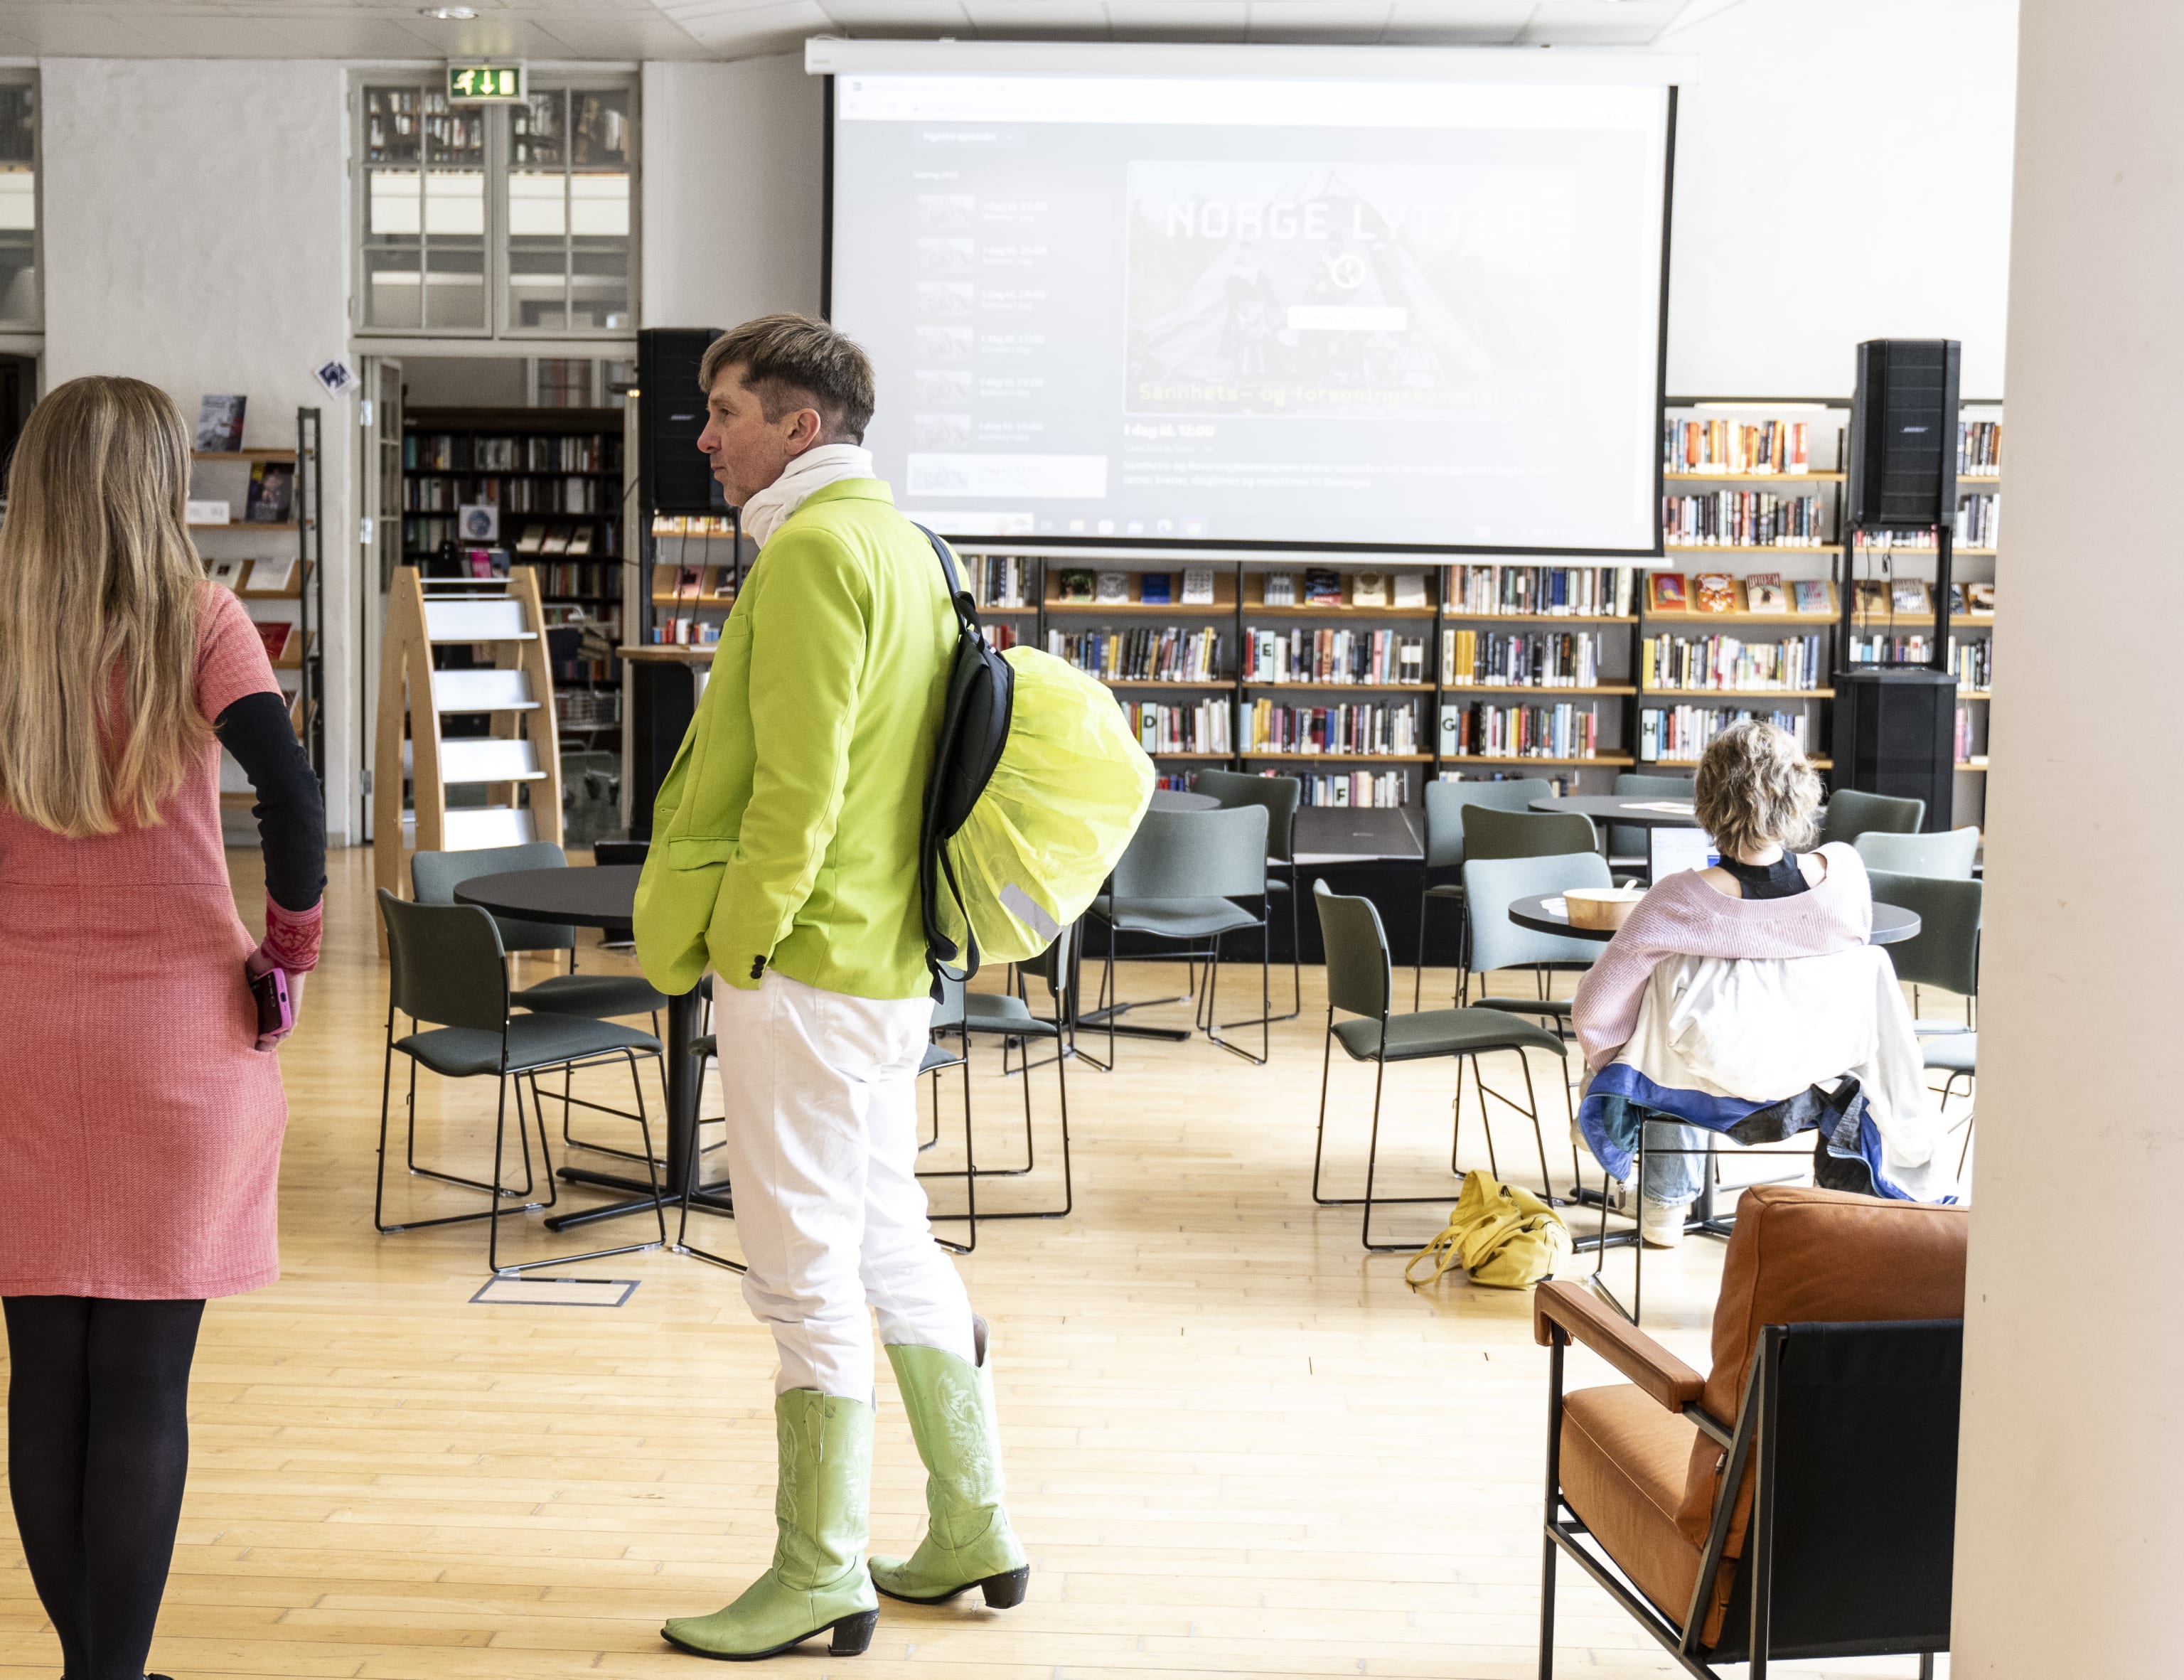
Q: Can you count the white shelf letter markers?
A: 5